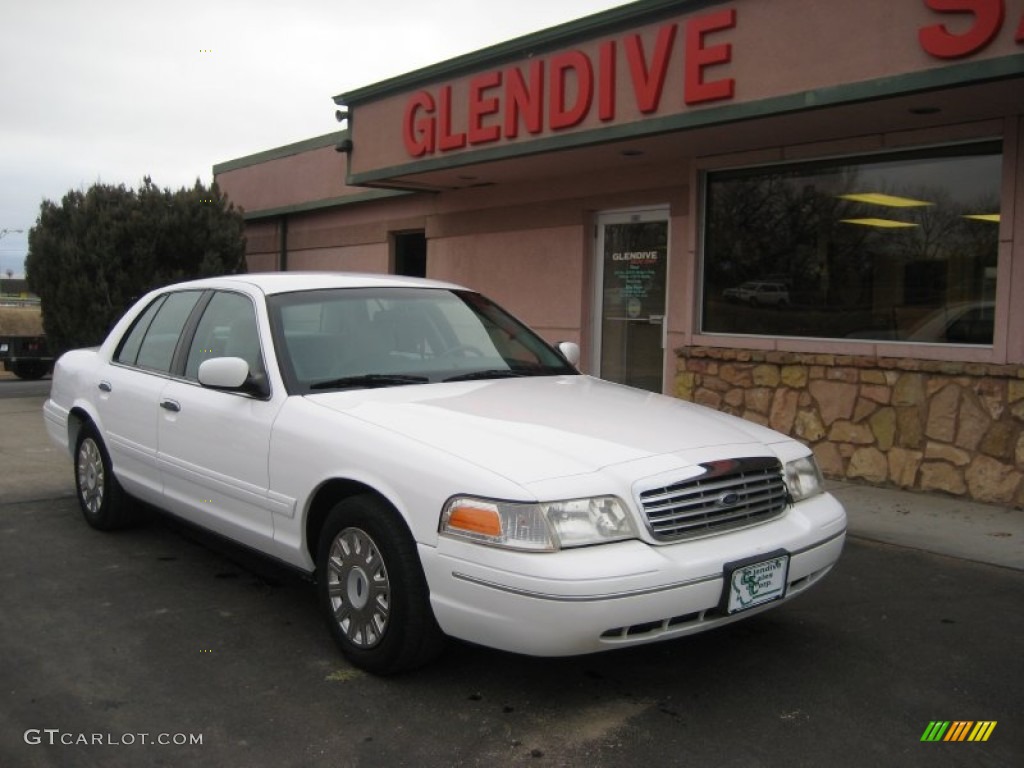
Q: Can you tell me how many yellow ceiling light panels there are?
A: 3